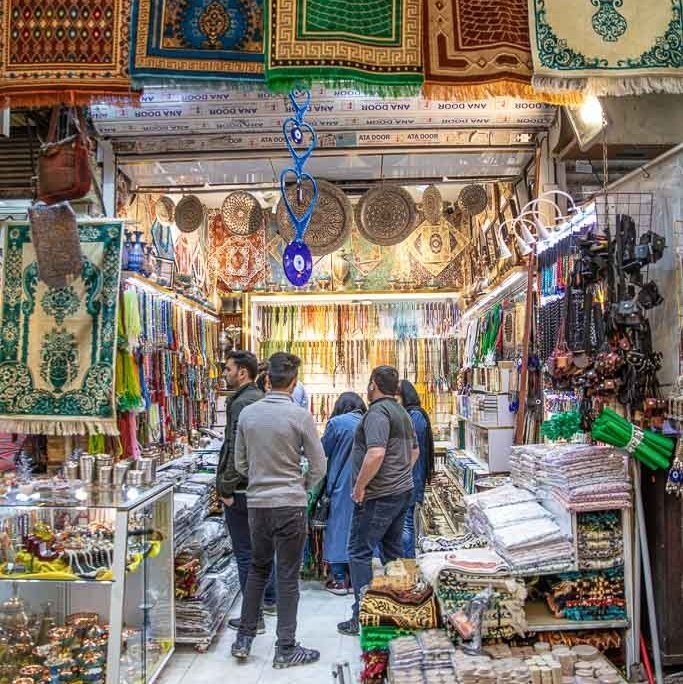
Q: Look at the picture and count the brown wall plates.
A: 7